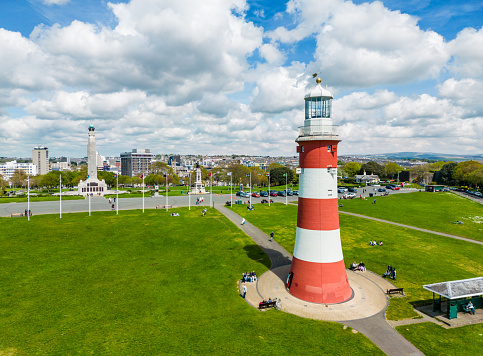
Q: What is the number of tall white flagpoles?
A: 12